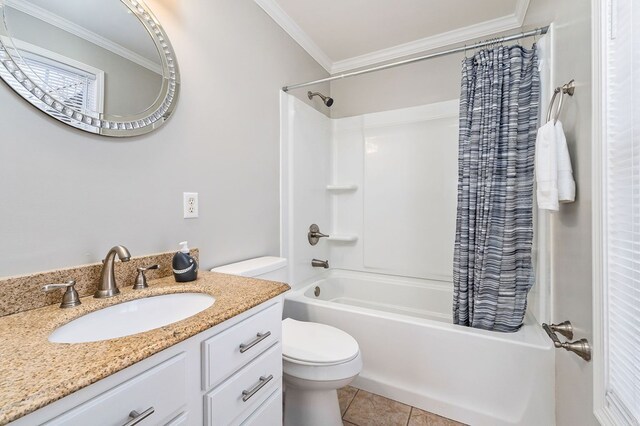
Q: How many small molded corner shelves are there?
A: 2